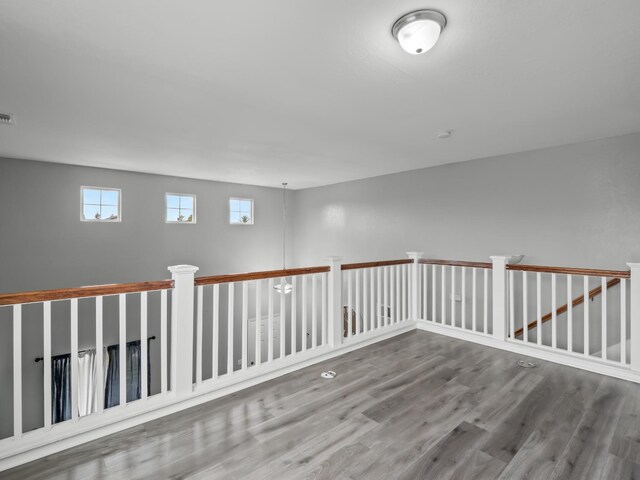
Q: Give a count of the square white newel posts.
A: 5